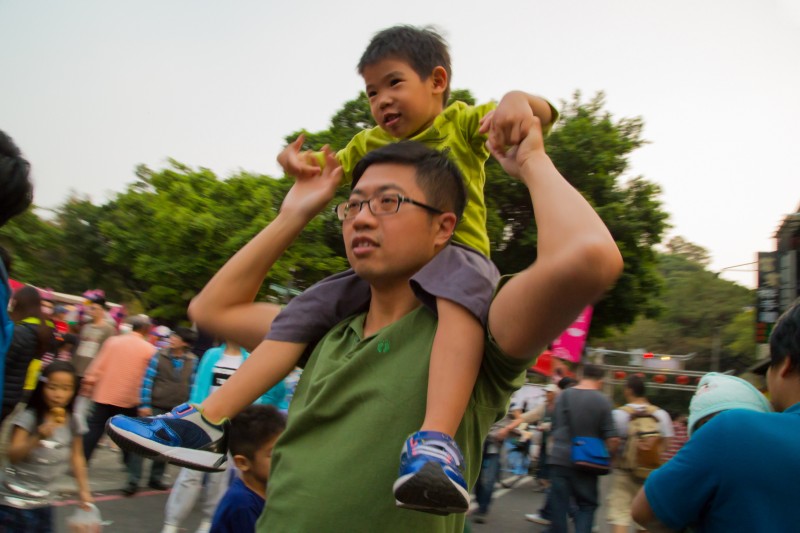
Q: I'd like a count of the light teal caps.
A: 1